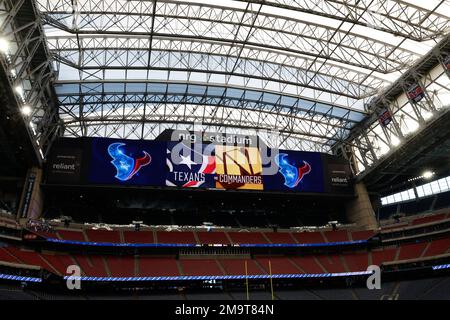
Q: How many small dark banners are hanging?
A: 3